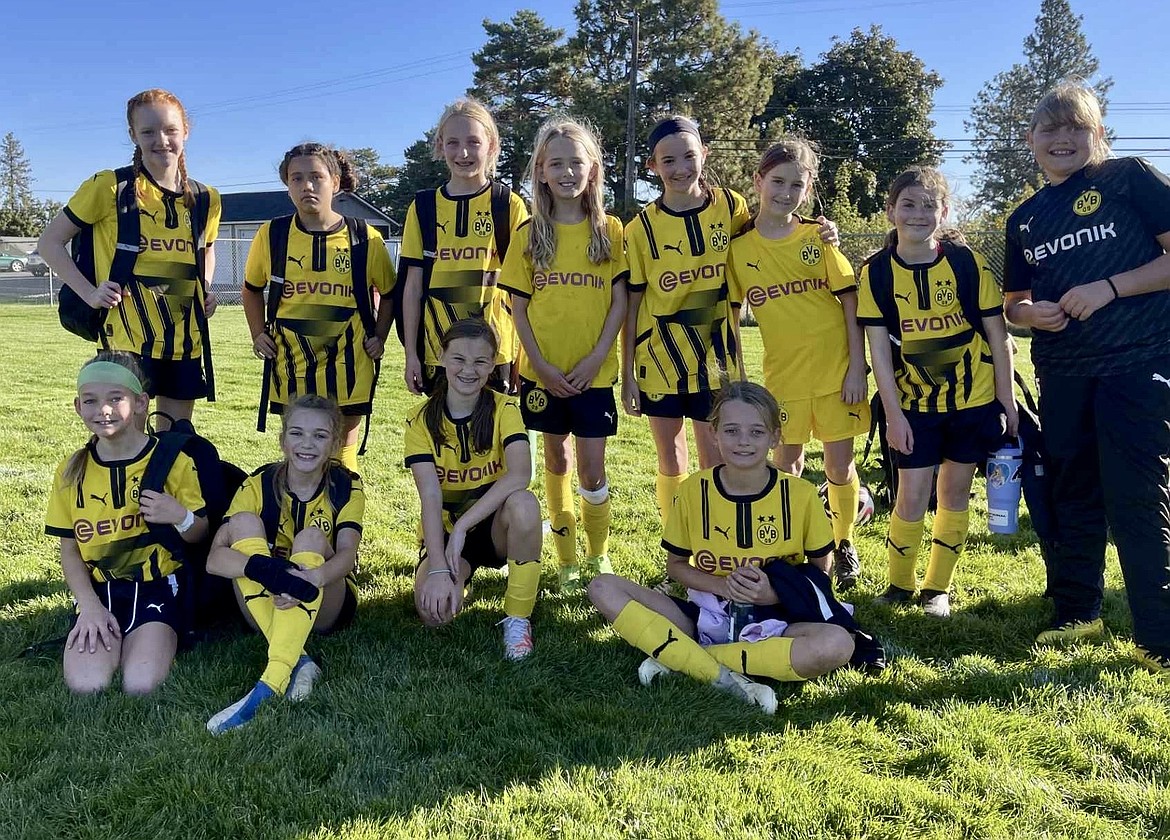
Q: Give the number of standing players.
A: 8